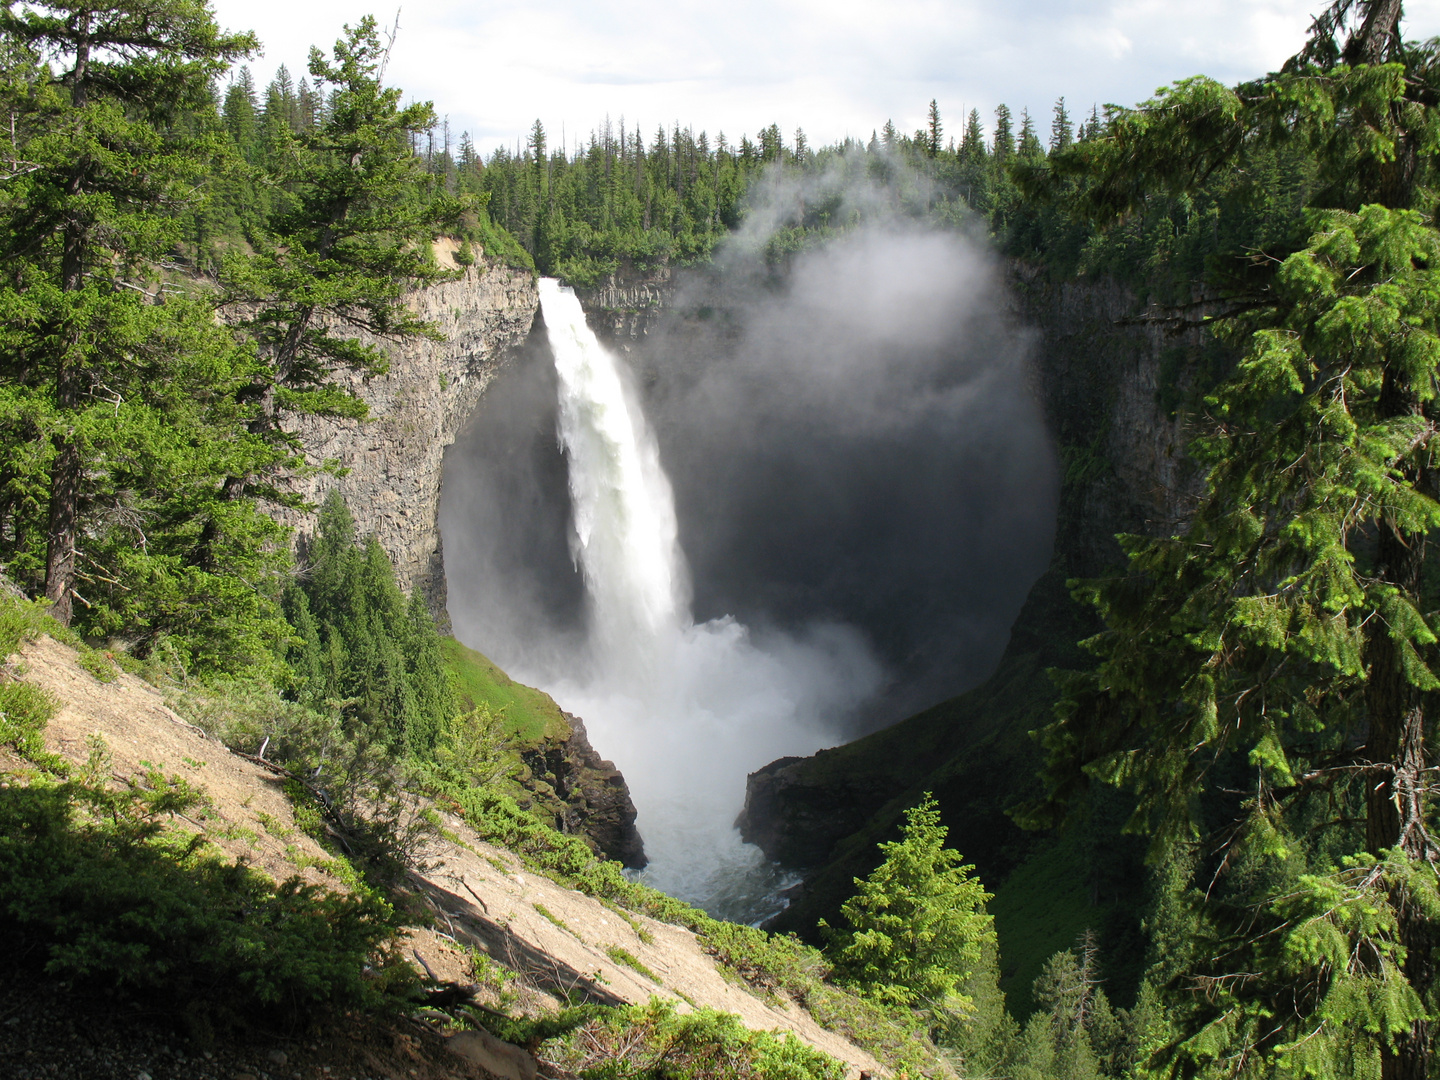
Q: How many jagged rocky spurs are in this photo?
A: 2